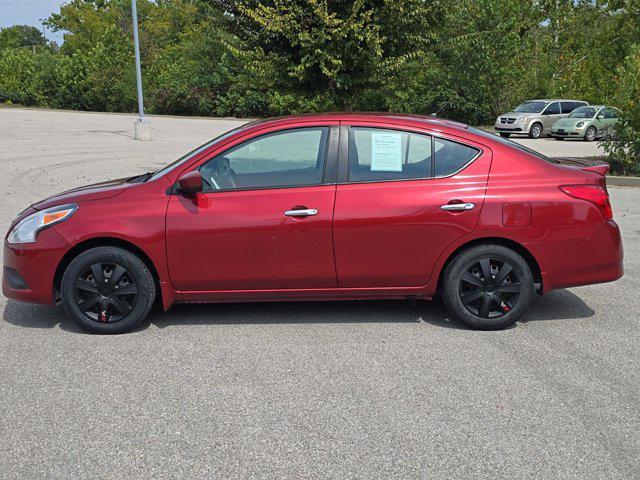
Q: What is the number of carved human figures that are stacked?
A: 0